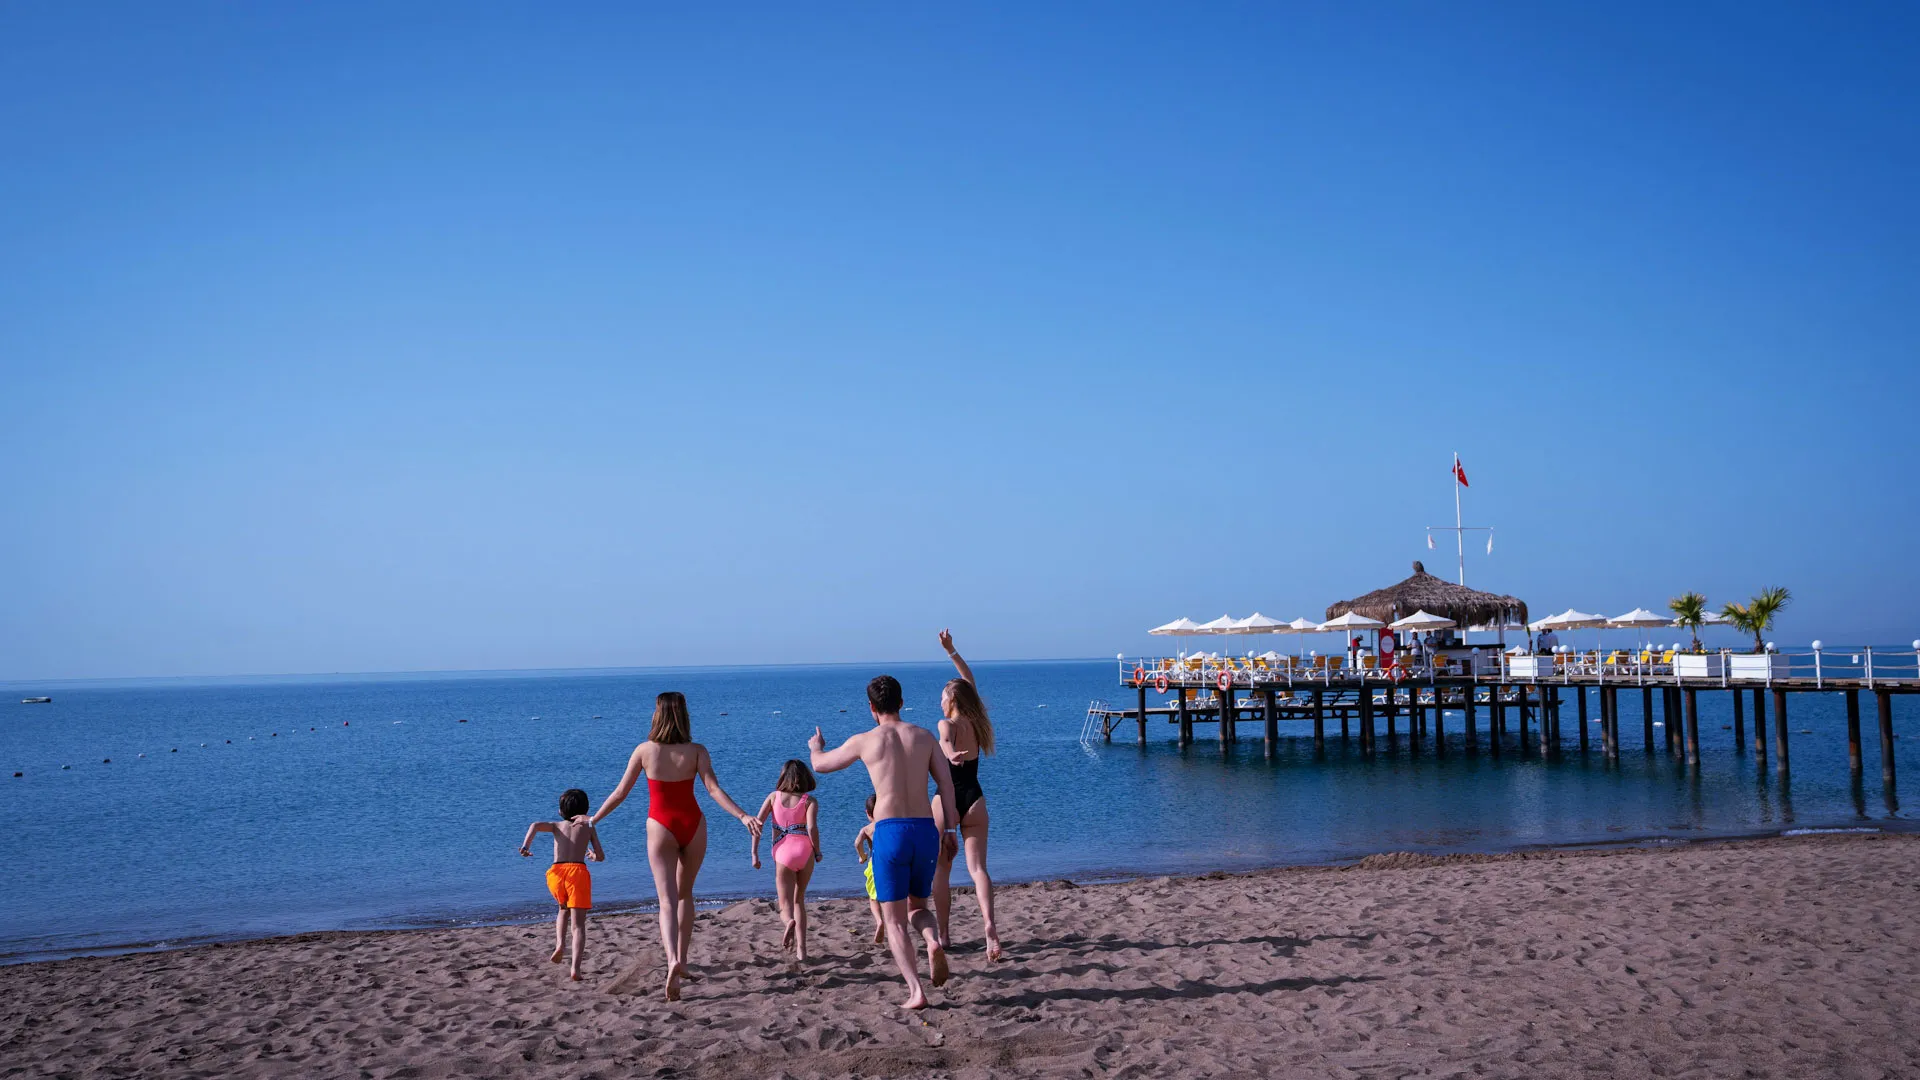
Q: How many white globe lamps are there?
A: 15